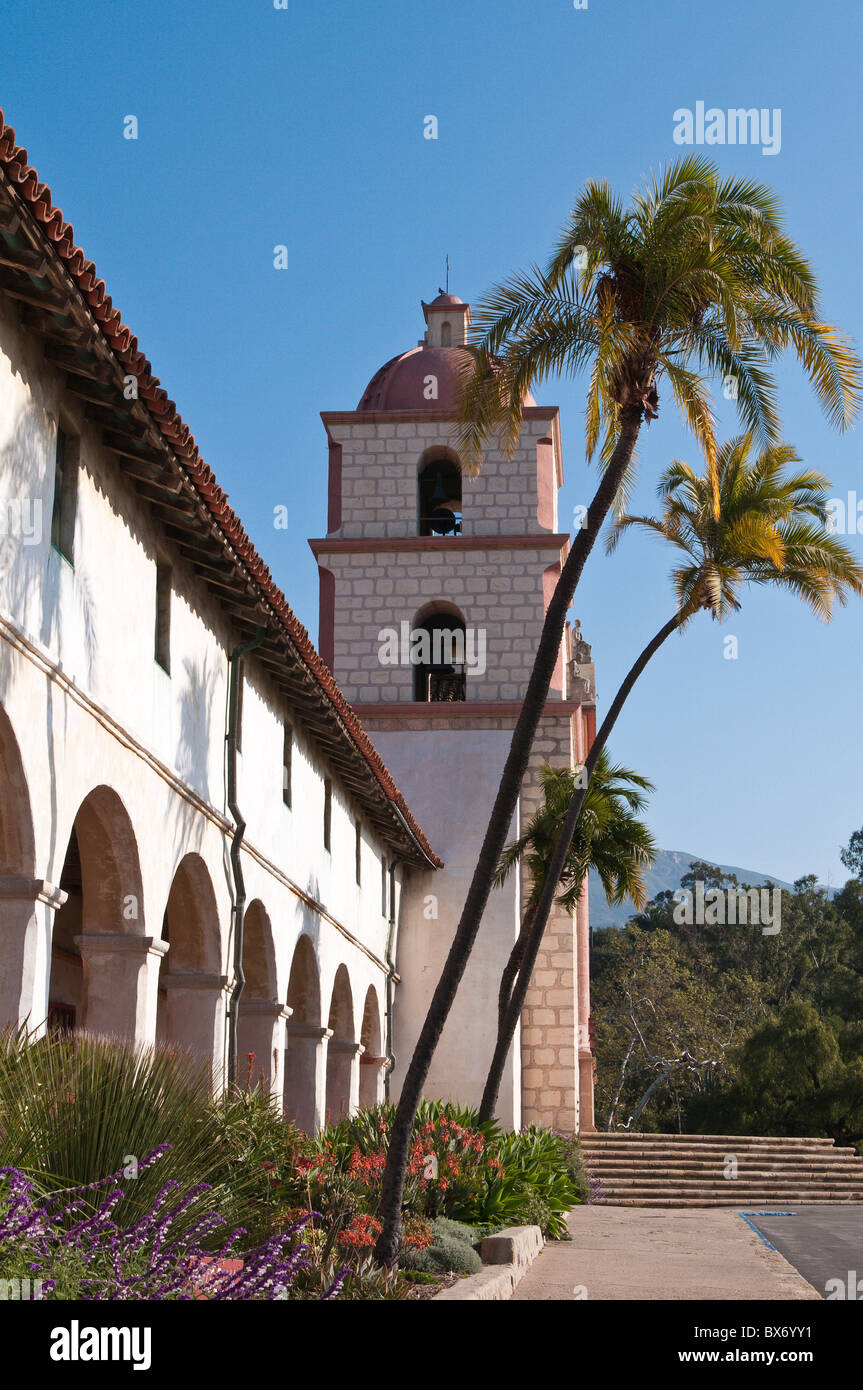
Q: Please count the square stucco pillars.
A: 7